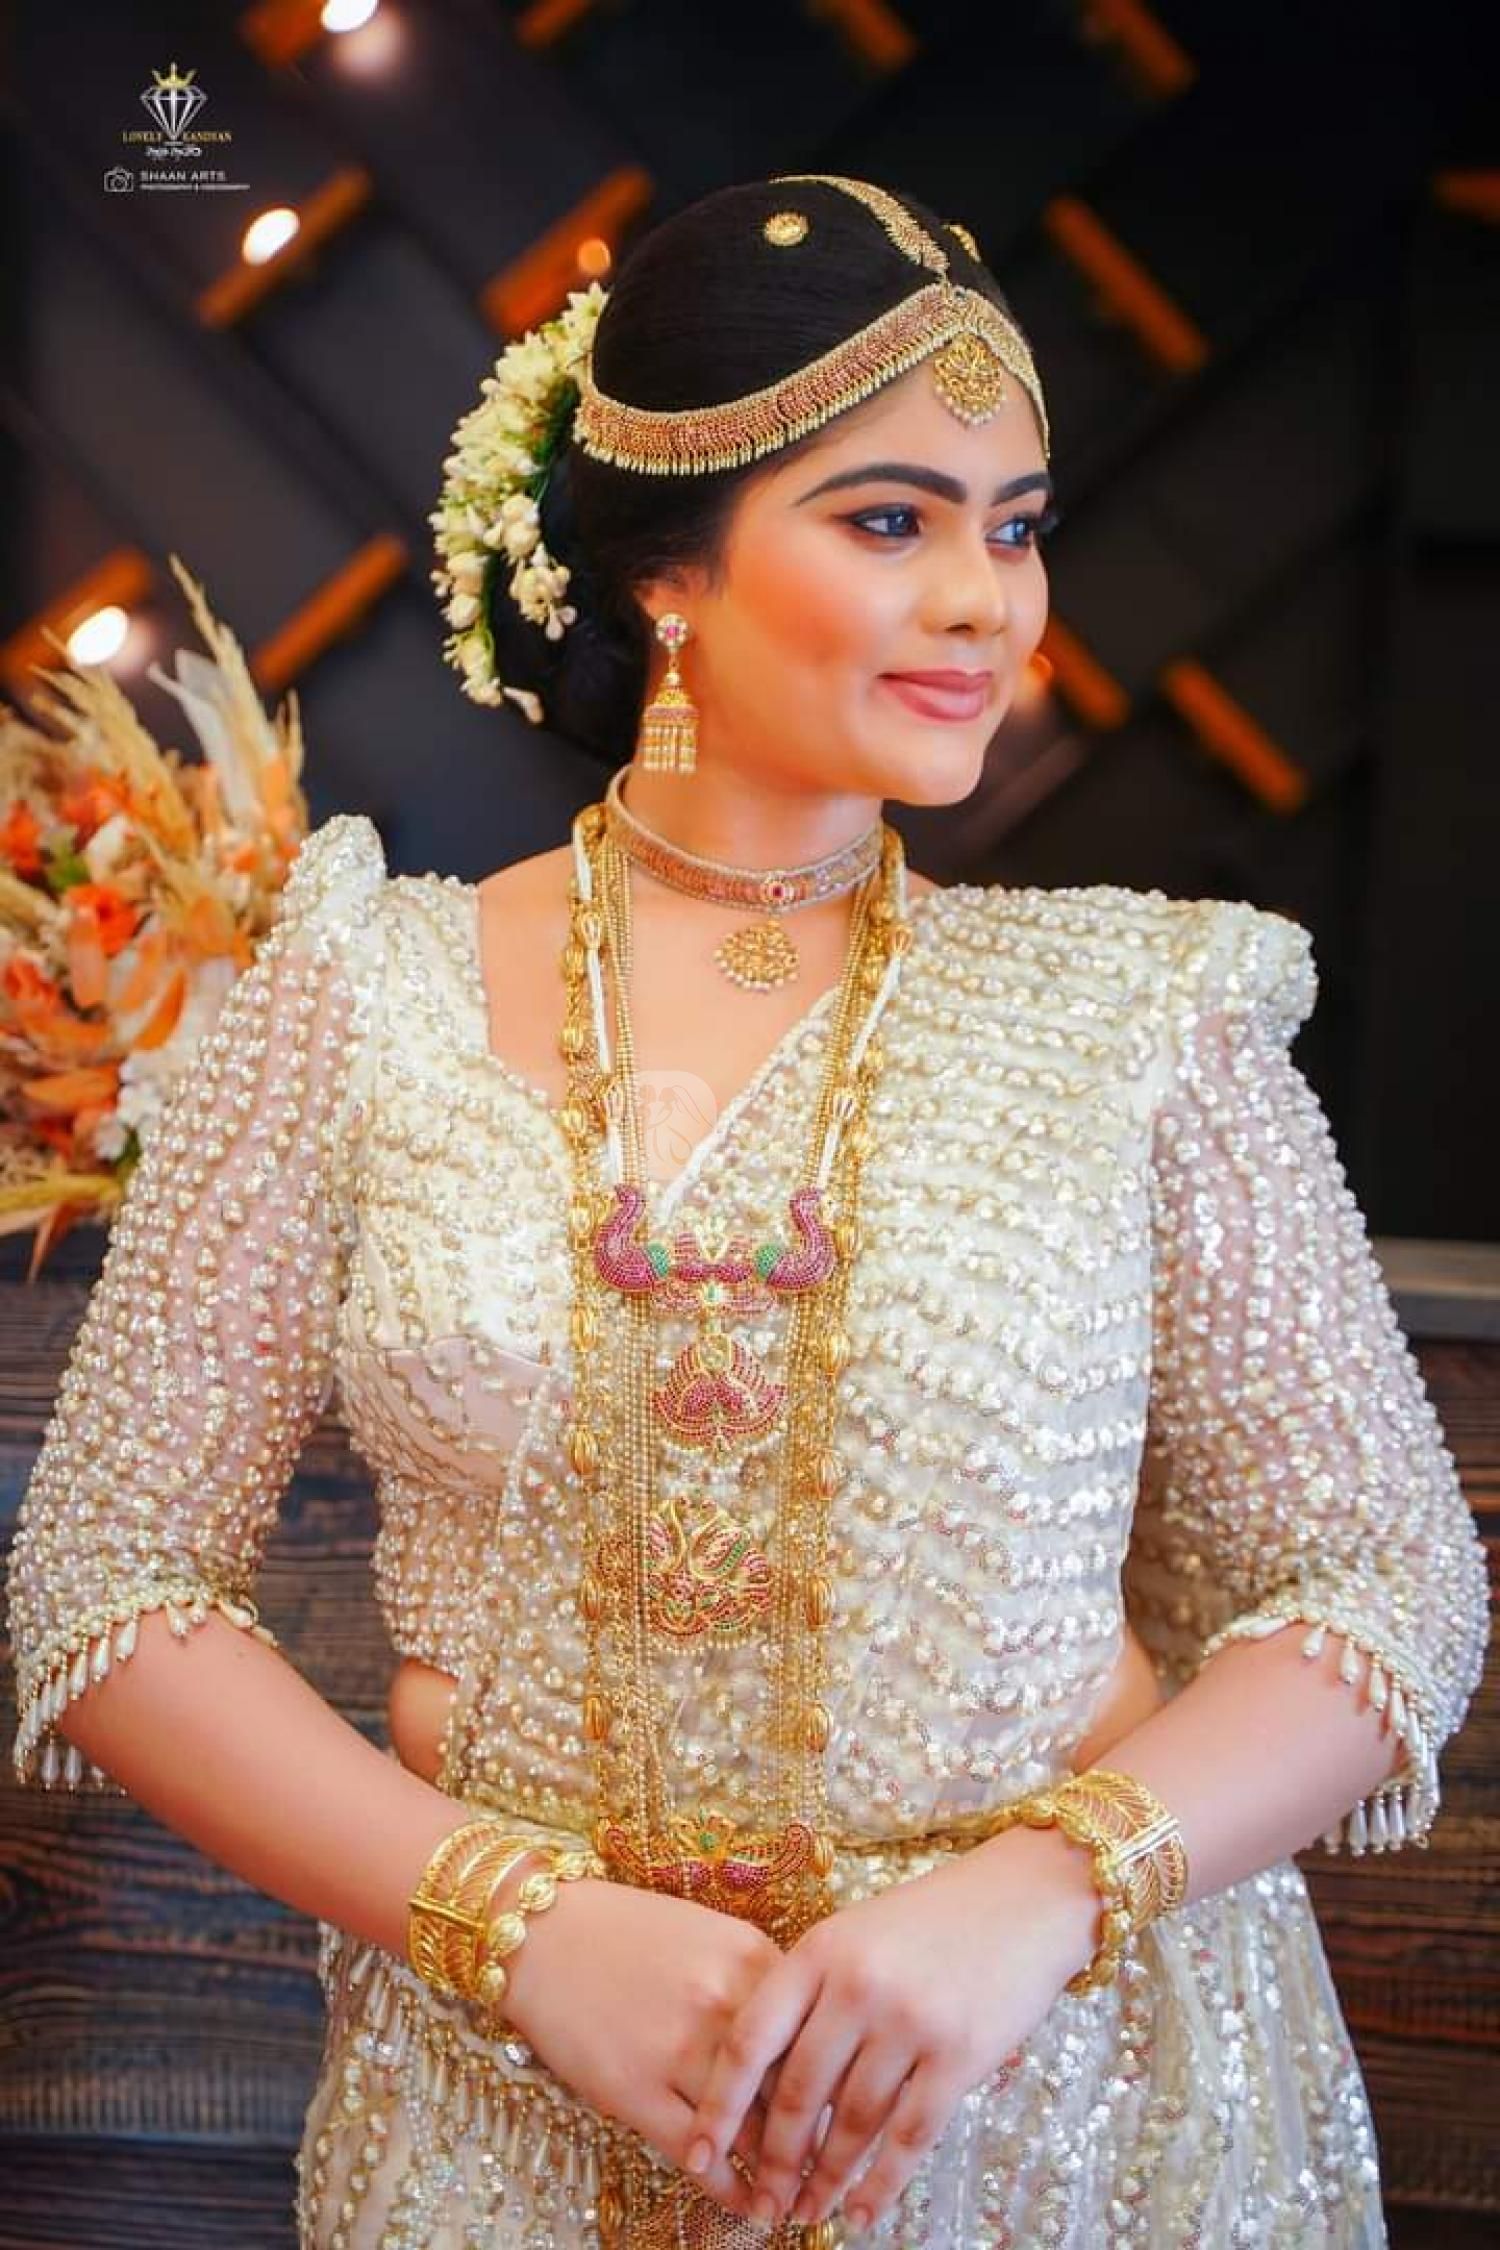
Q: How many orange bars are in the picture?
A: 12